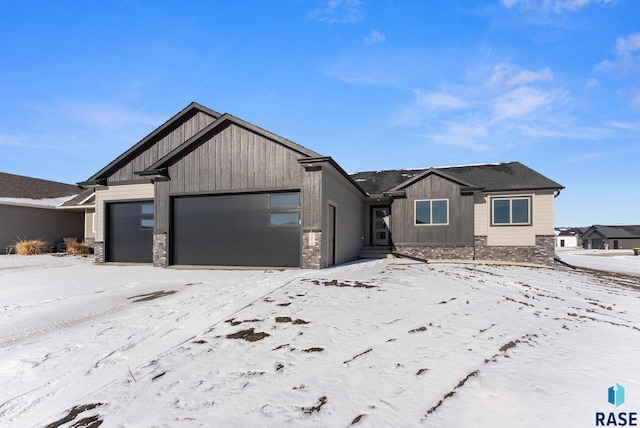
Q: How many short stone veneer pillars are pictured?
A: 3